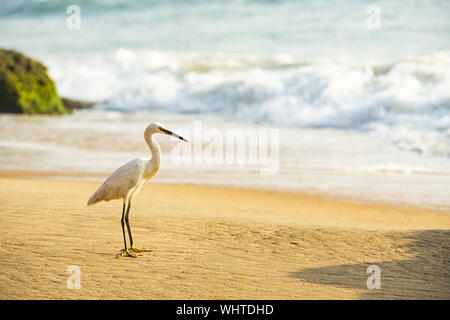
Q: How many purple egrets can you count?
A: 0